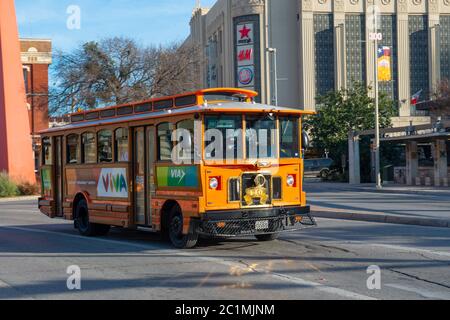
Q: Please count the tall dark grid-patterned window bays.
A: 5